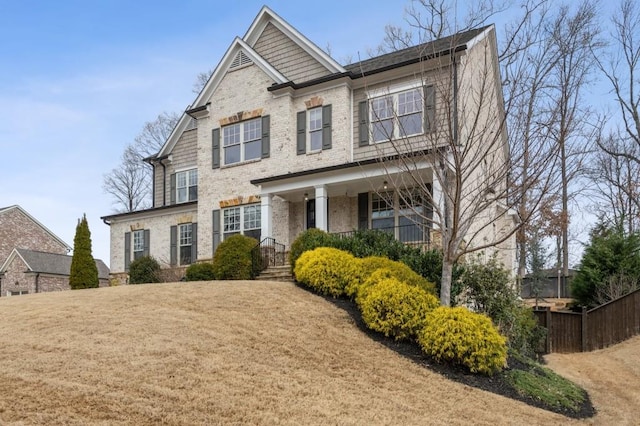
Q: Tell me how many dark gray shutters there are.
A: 14